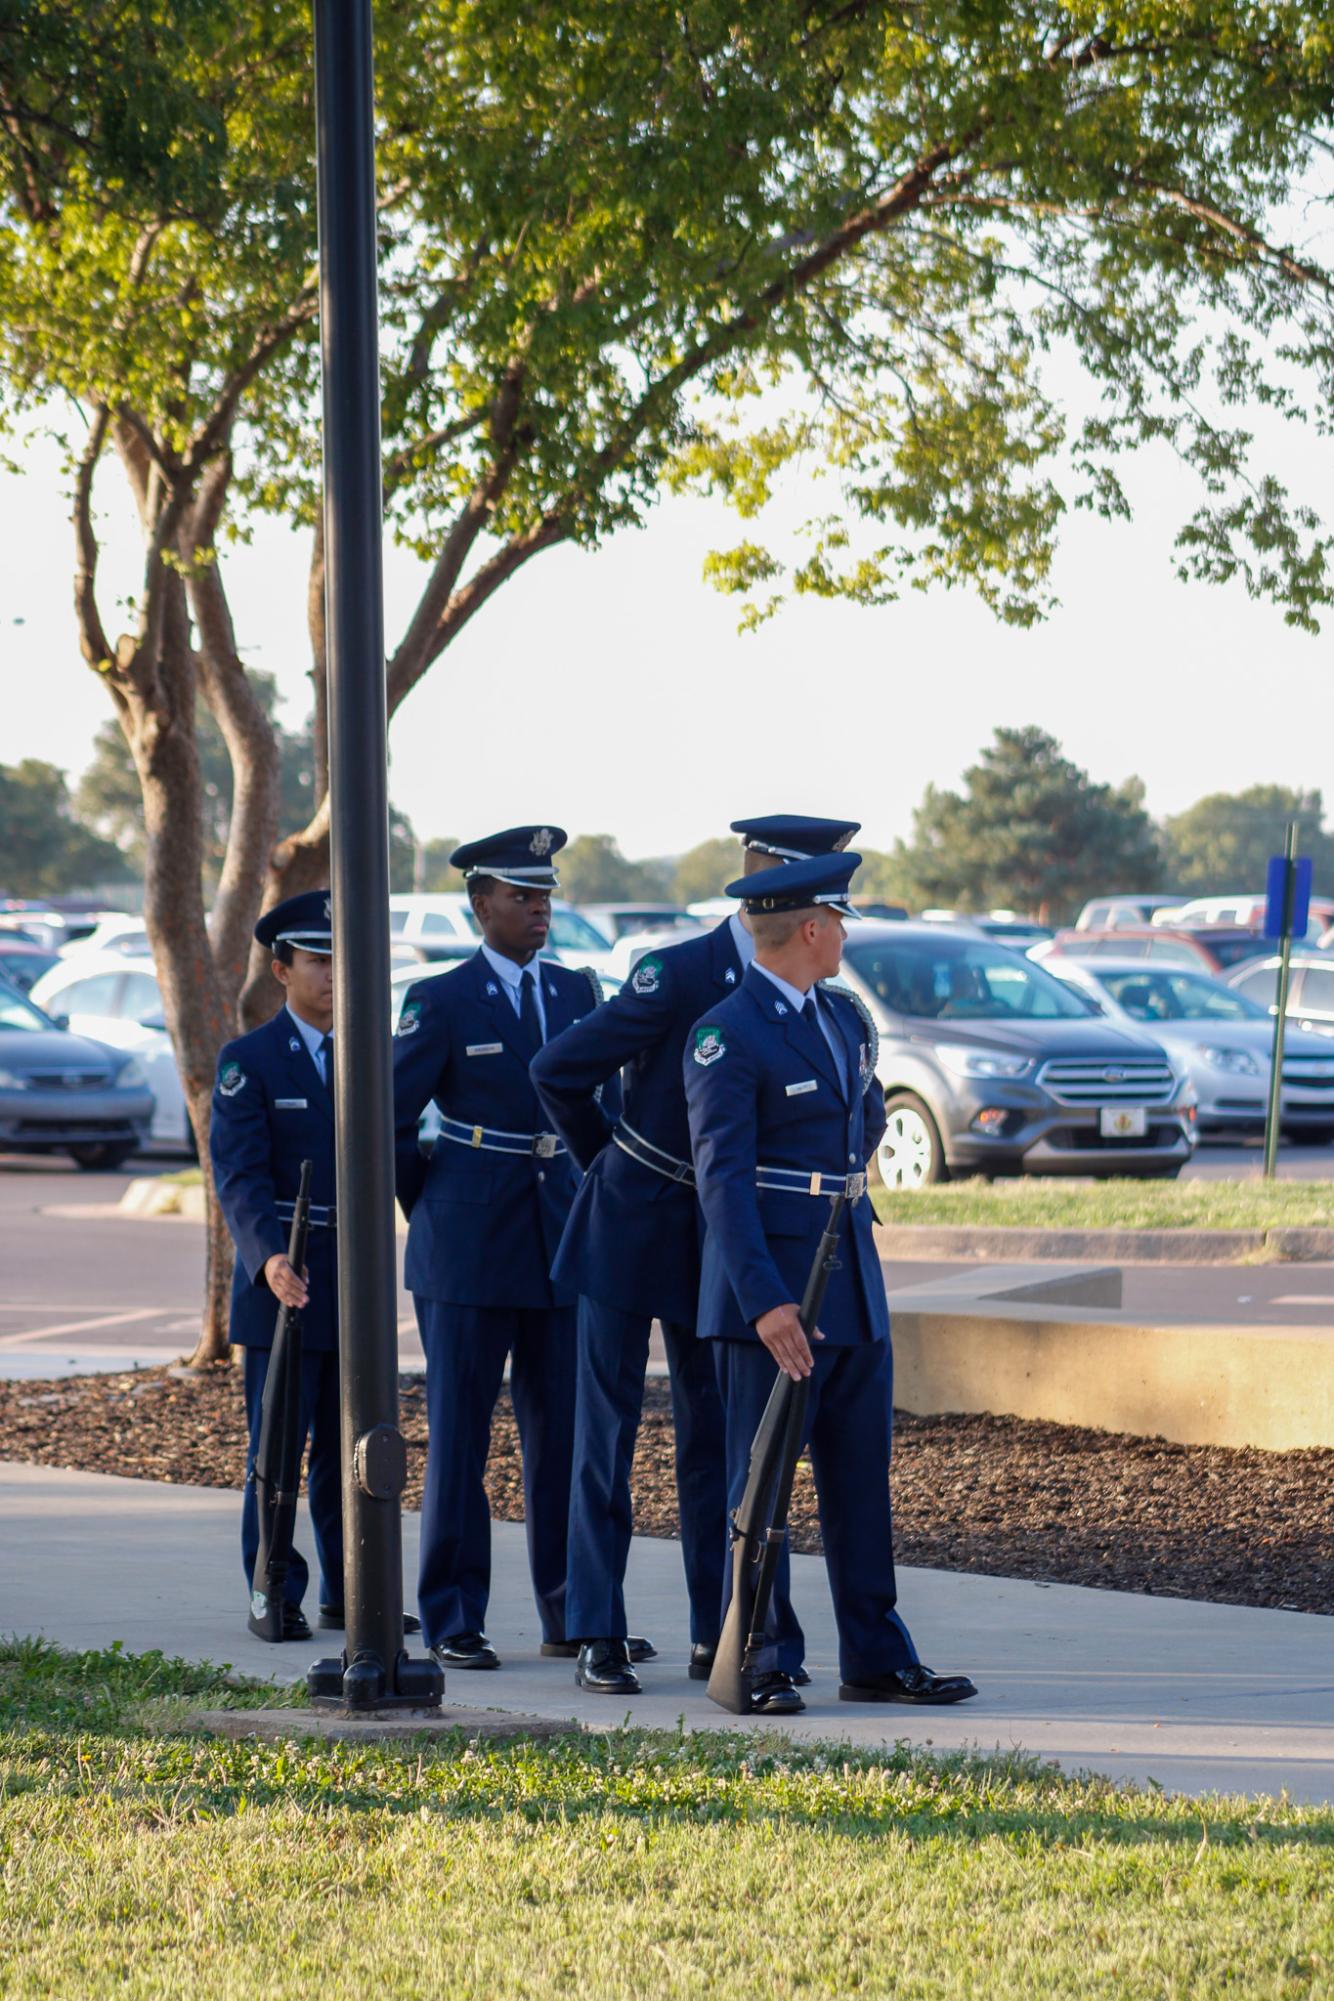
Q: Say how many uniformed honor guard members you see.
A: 4